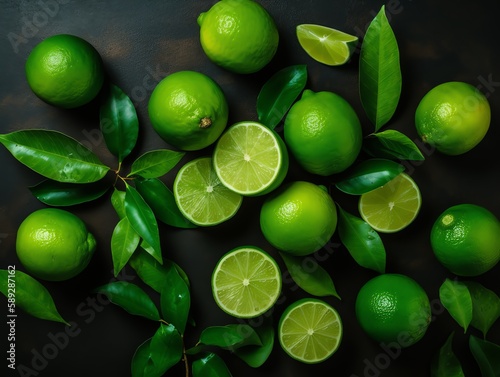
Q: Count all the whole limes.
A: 9